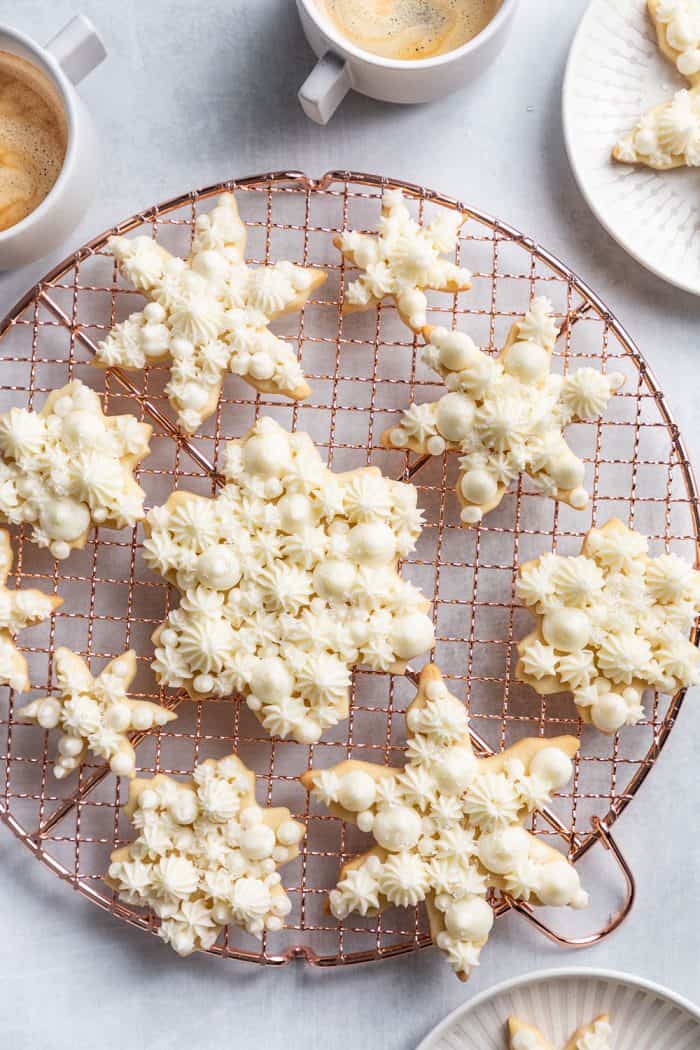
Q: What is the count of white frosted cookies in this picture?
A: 12